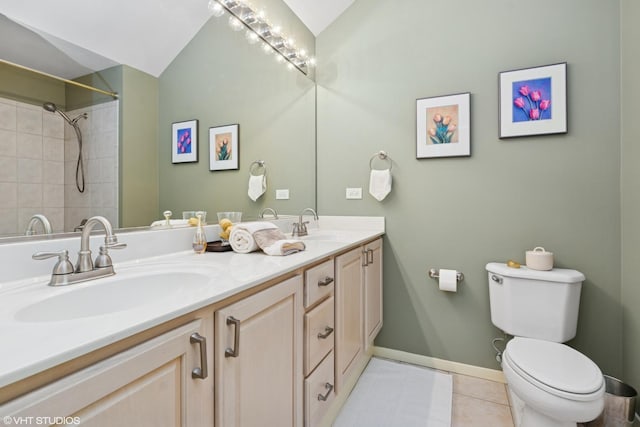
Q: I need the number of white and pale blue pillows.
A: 0